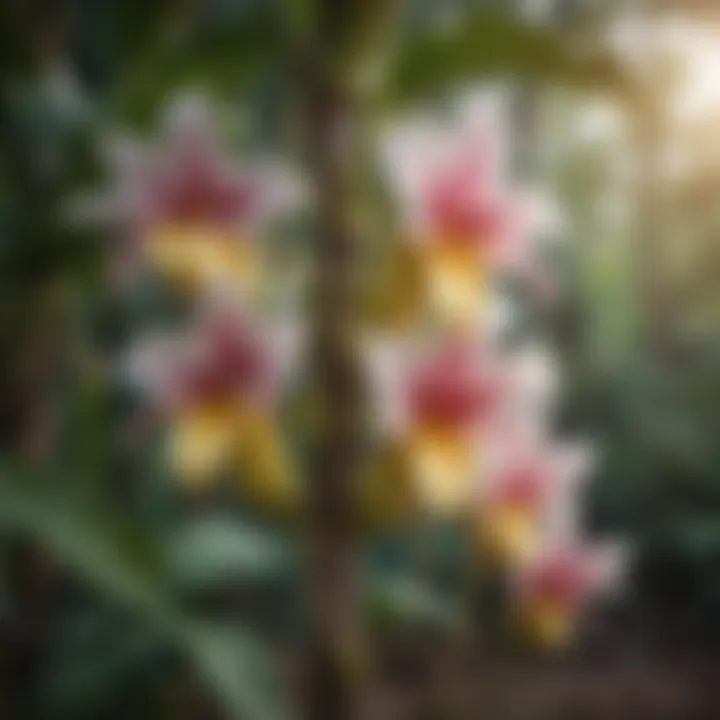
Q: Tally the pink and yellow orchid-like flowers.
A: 6